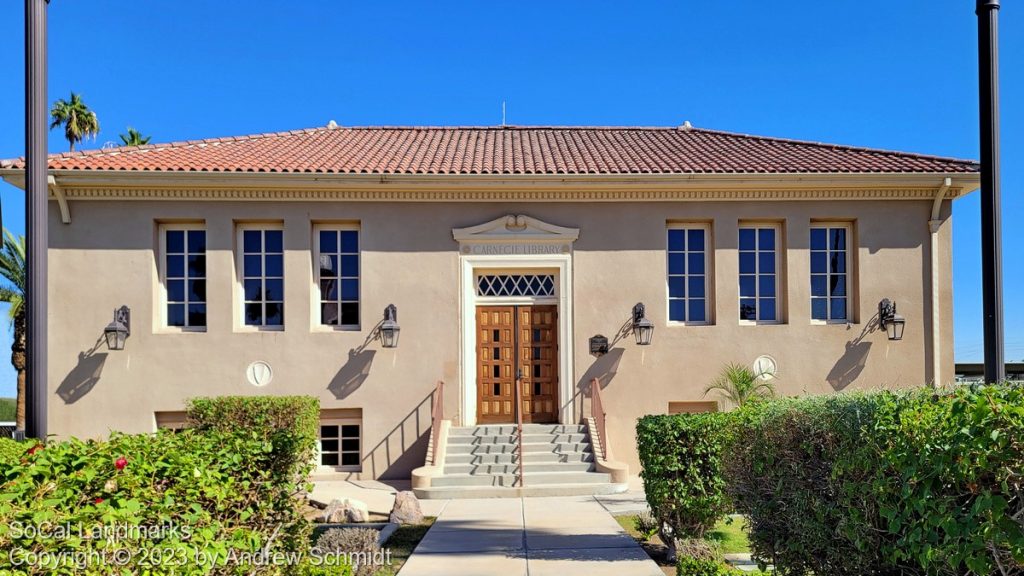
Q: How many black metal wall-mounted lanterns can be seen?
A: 4